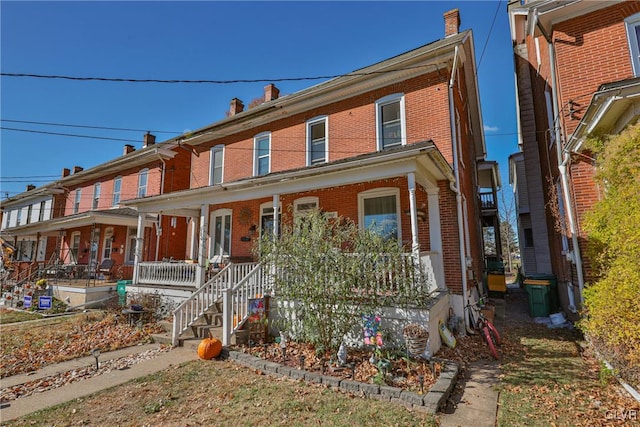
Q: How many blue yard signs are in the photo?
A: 2